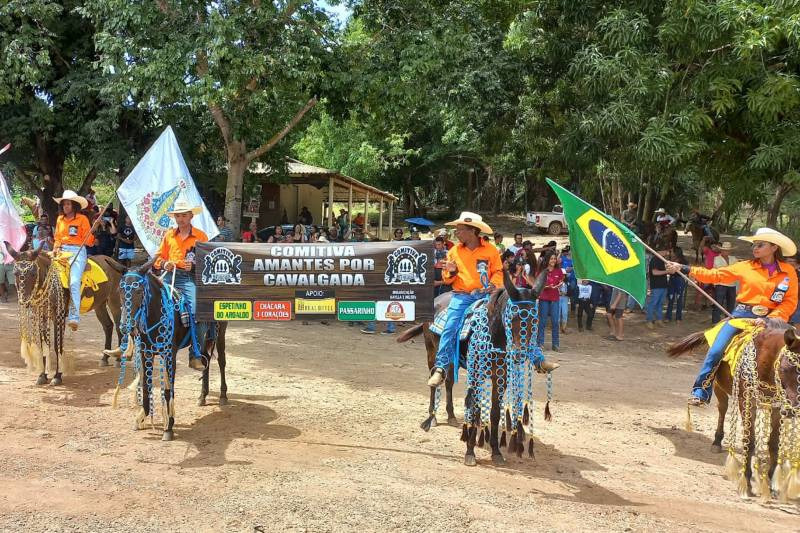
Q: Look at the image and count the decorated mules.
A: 4